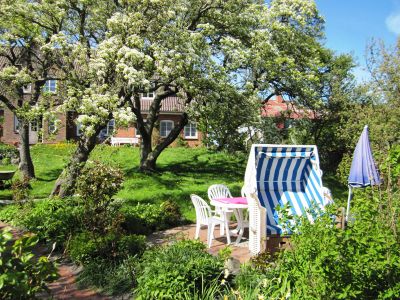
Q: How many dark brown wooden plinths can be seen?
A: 1